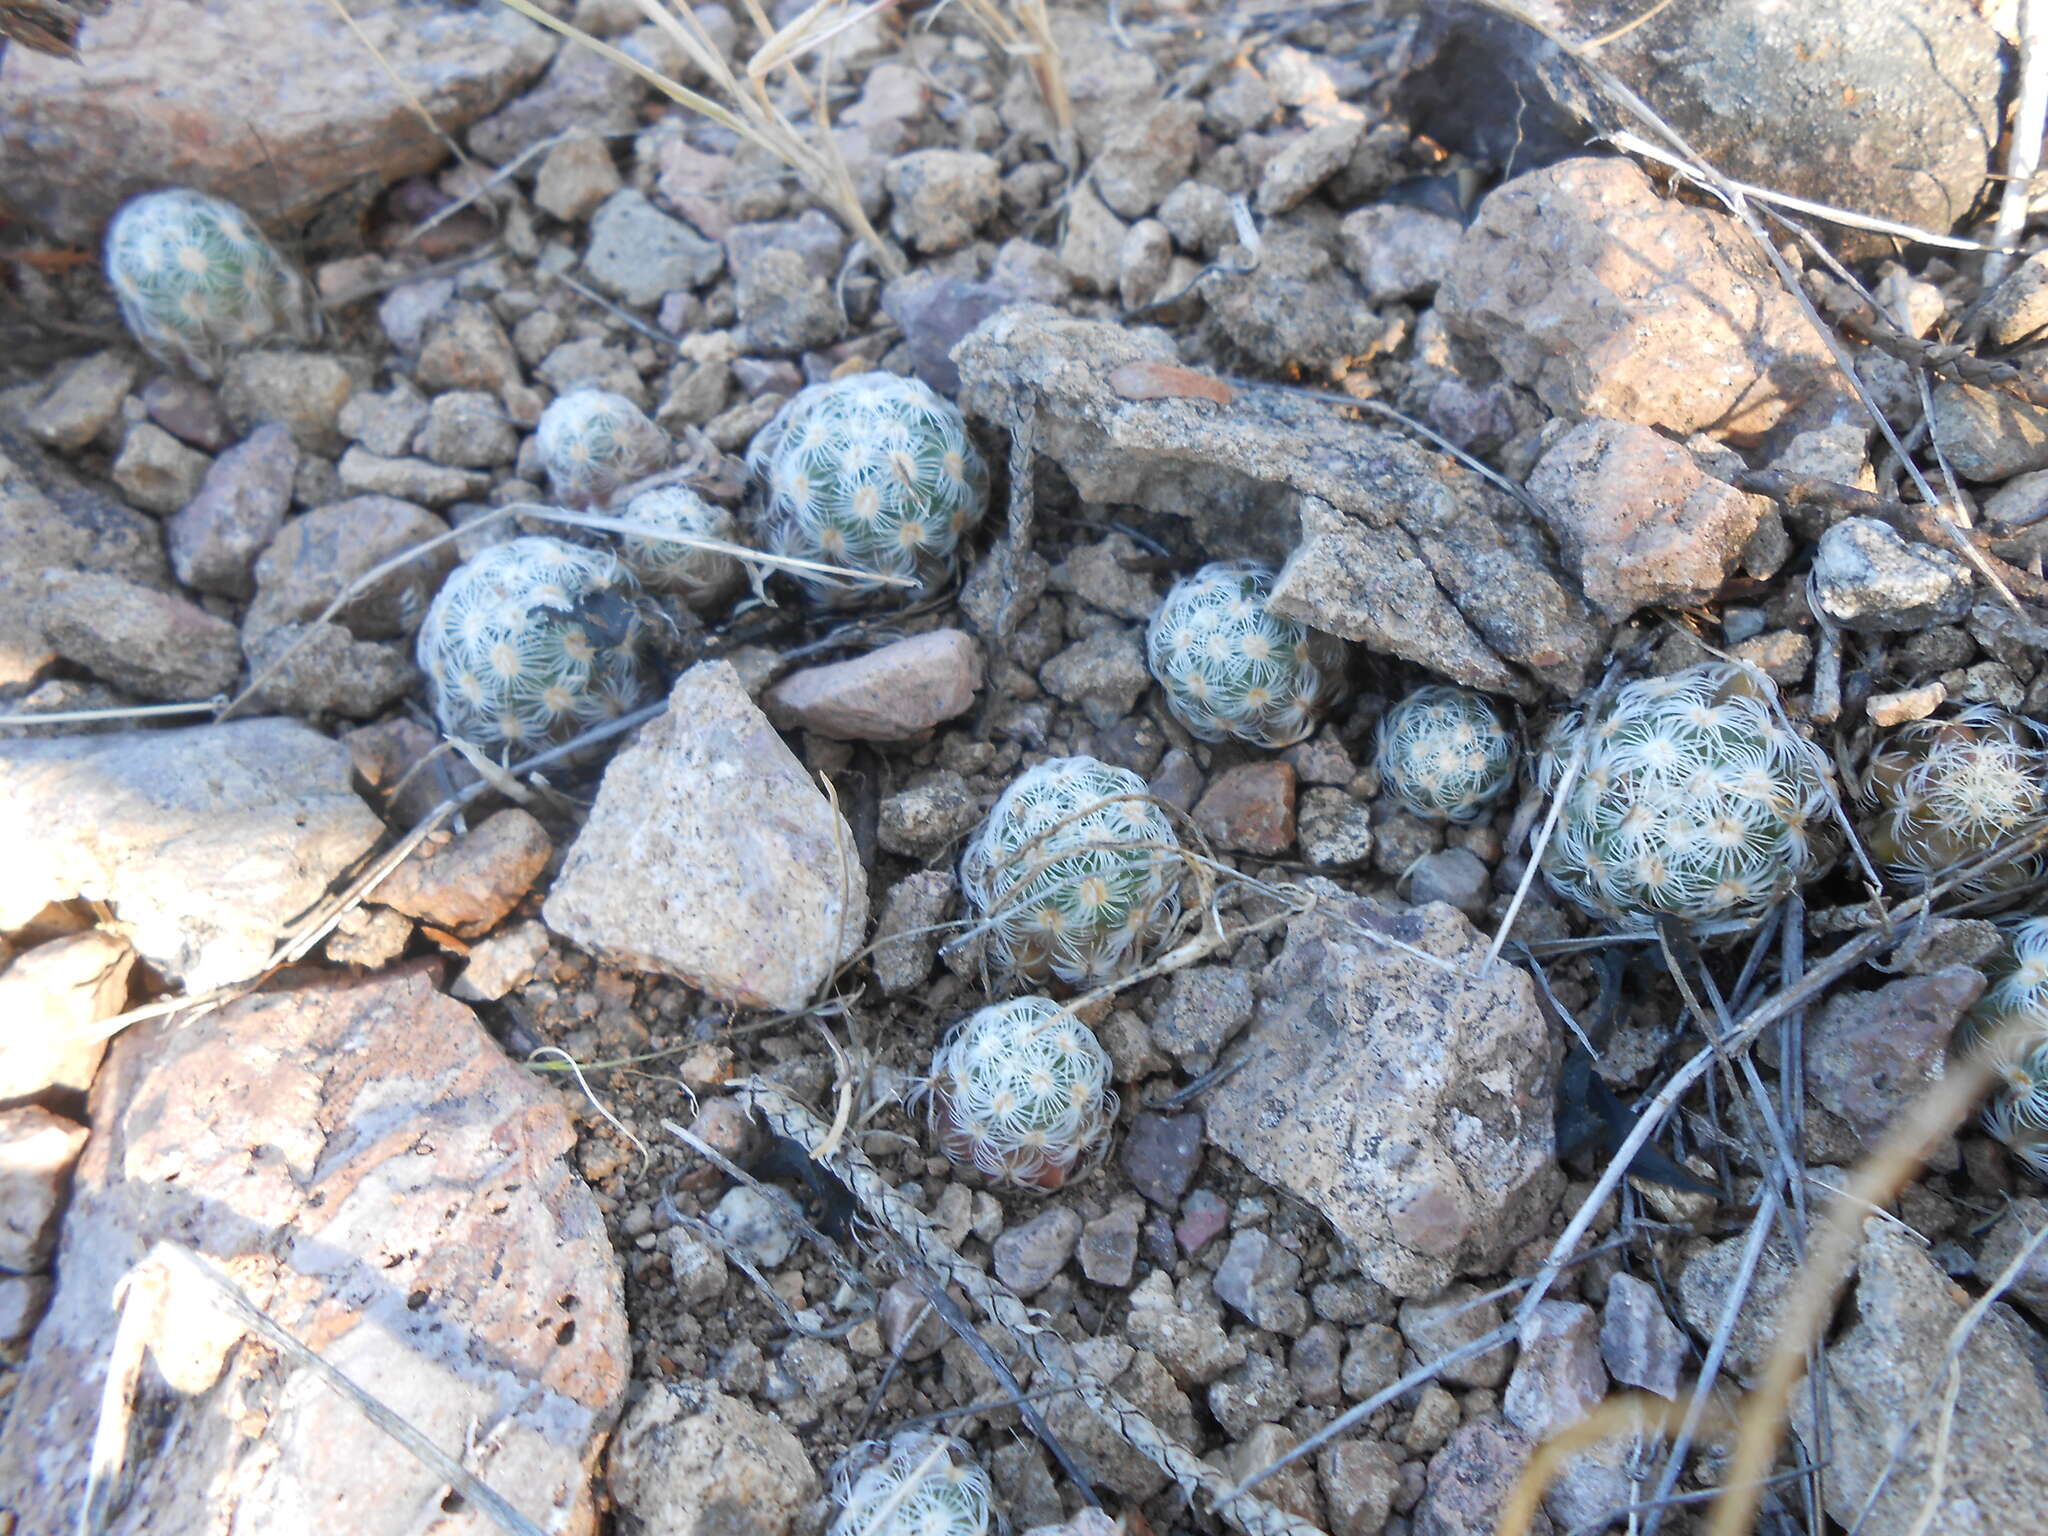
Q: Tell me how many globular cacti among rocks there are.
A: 13